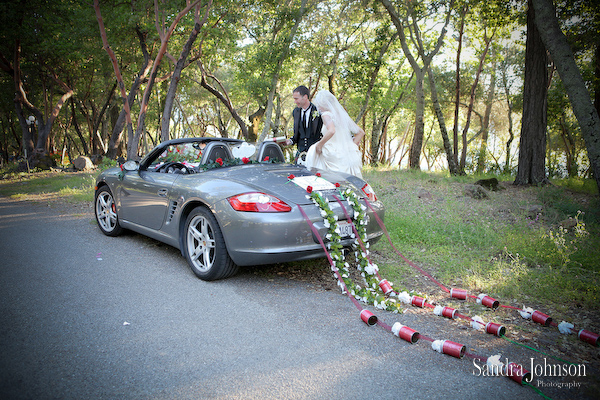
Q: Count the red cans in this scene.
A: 12